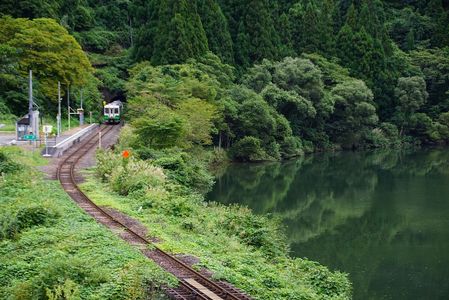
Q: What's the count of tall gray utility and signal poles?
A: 4